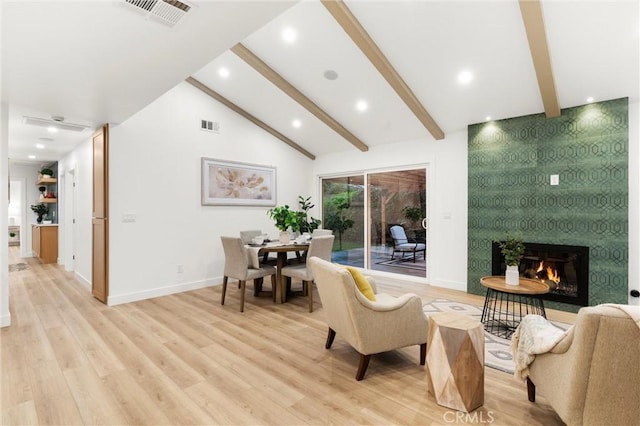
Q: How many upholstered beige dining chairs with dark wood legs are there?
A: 4